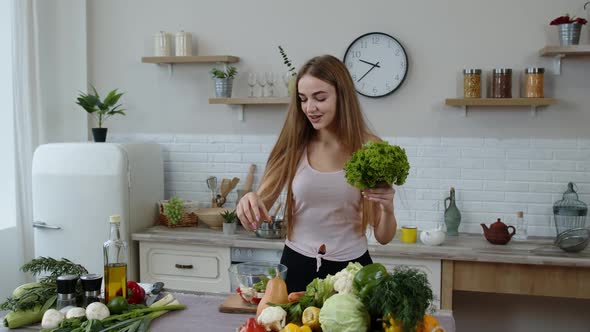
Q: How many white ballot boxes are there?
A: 0